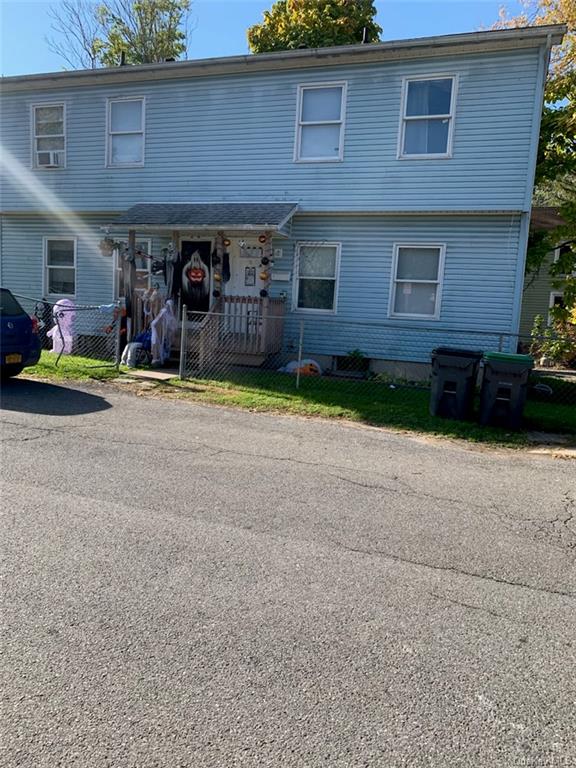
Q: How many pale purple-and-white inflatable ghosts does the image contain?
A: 1